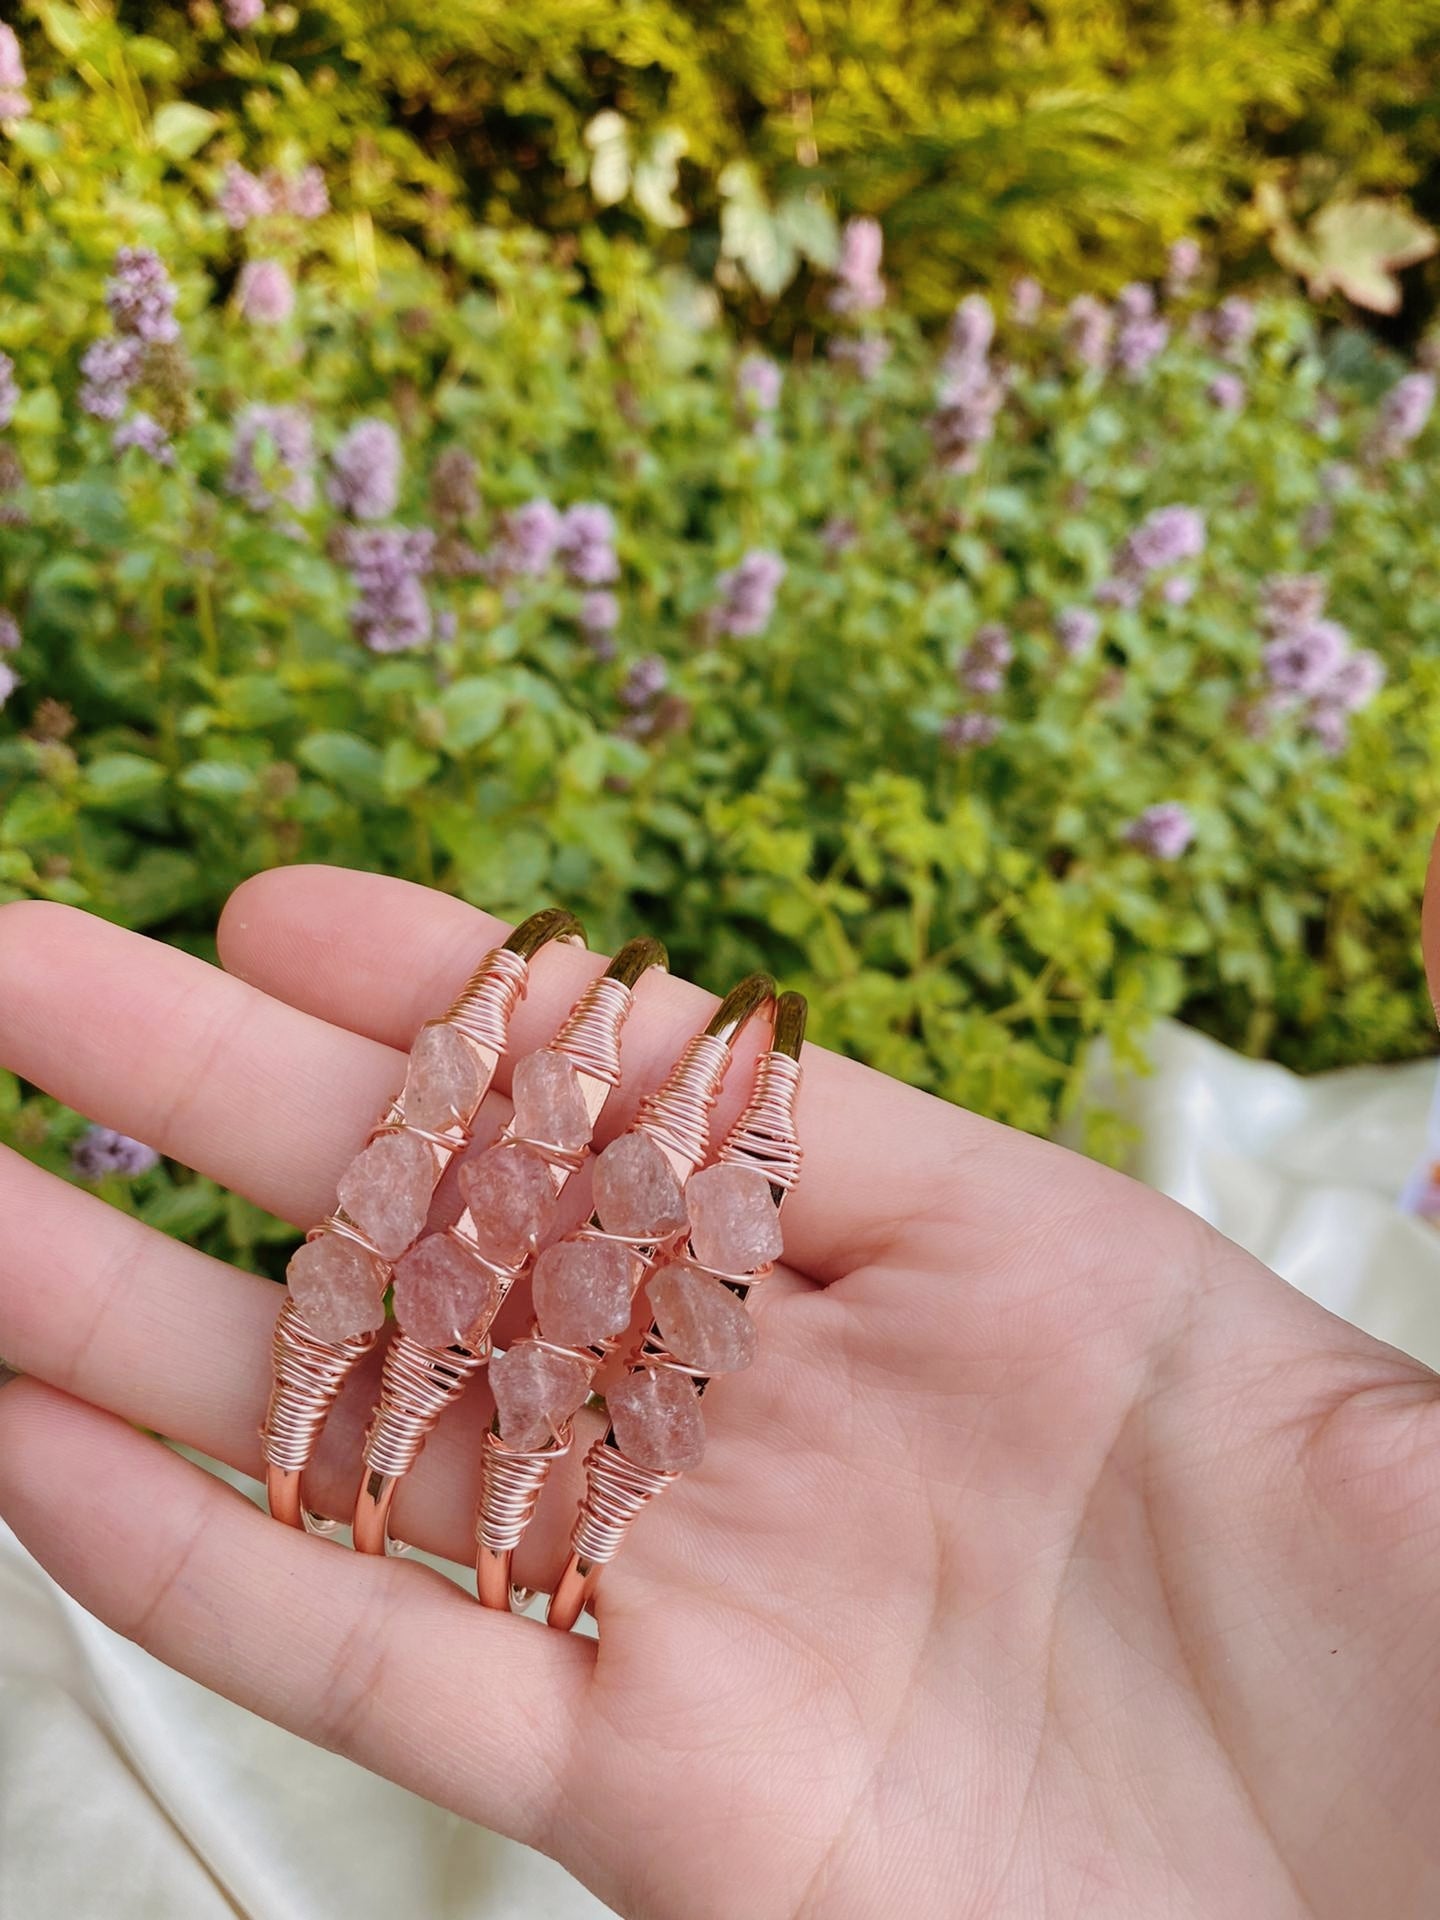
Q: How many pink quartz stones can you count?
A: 12